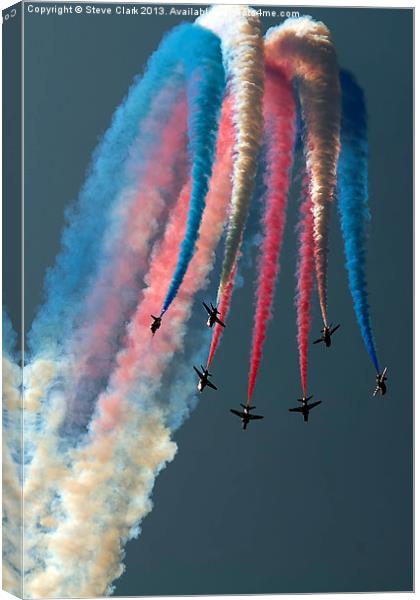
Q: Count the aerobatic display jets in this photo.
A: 7